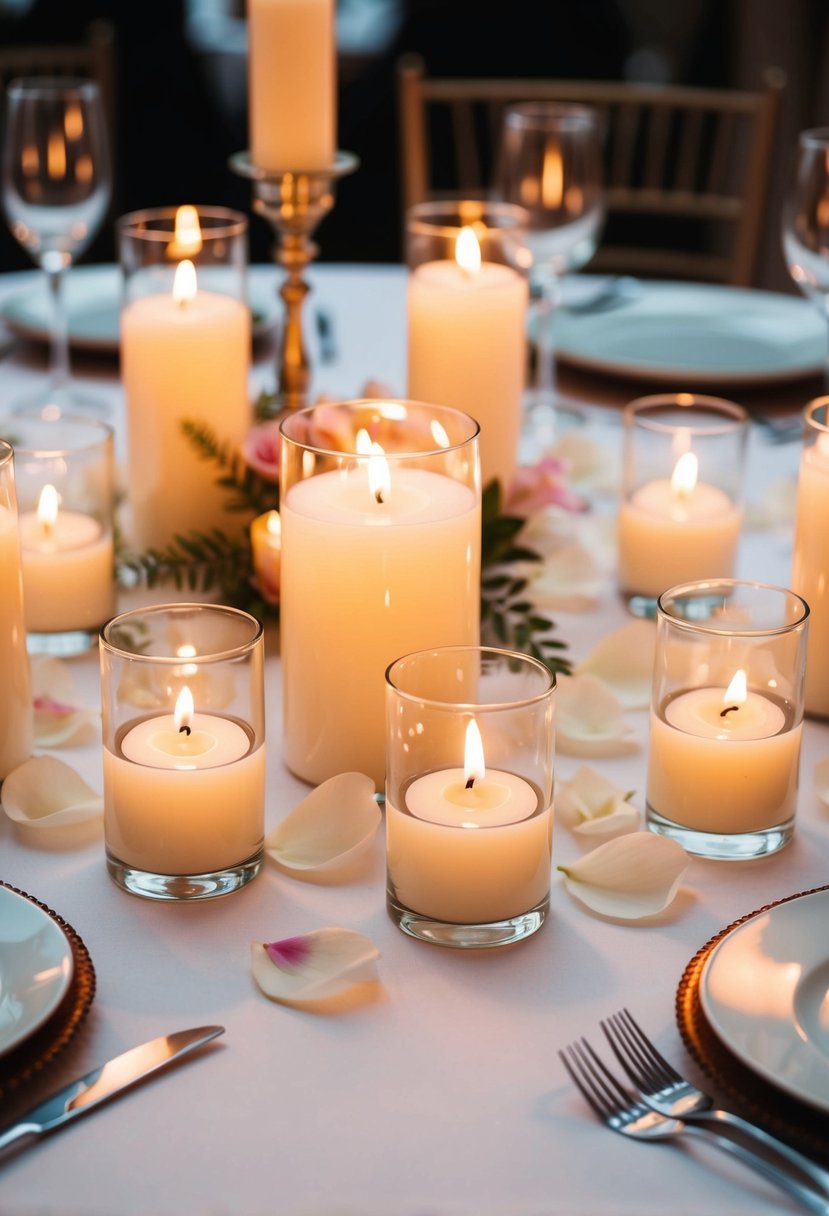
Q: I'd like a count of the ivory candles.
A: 11